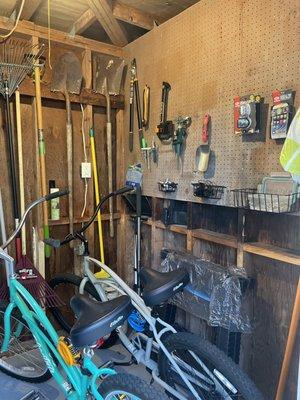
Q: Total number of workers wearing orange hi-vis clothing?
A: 0